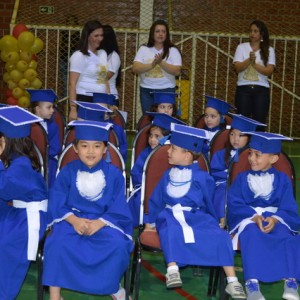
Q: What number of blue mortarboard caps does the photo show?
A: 11